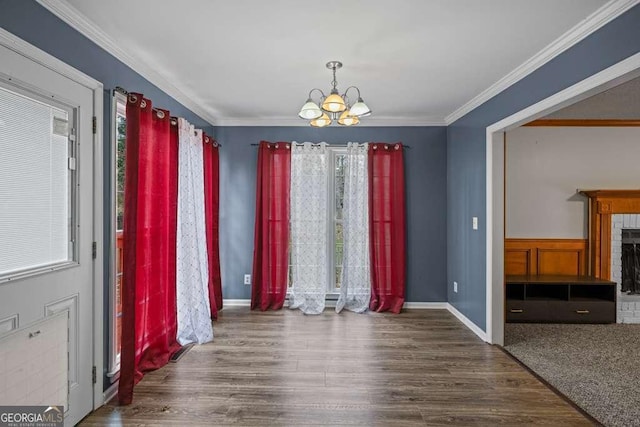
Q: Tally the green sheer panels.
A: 0